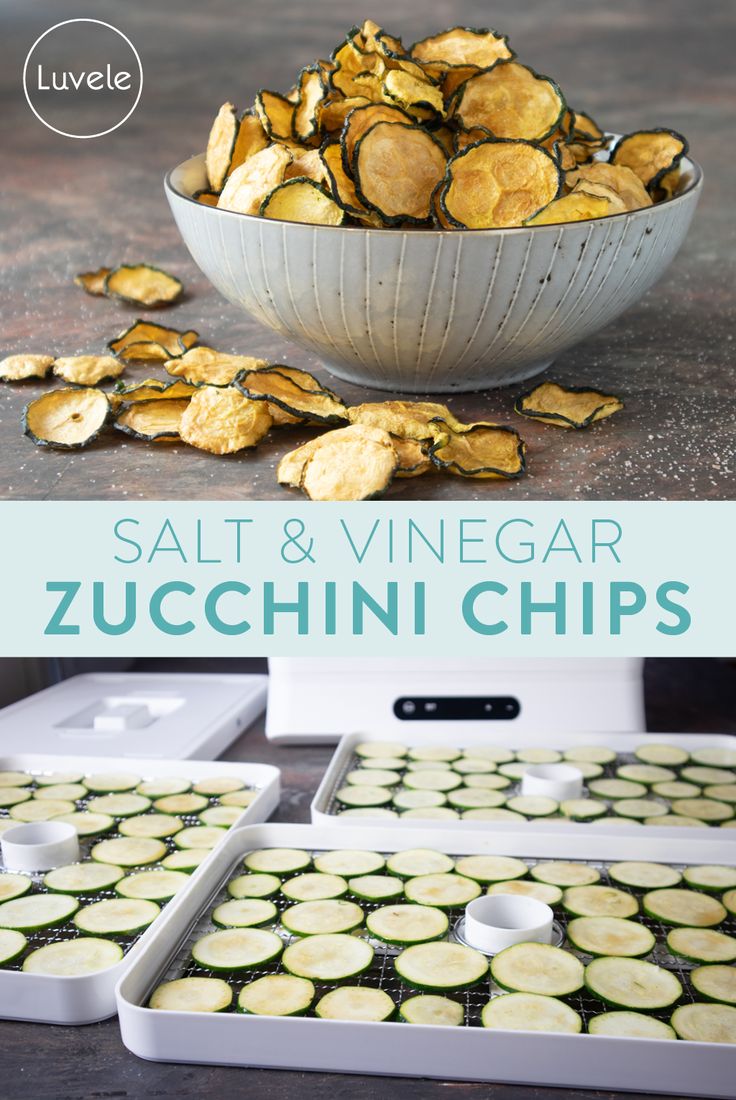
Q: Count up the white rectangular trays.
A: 3